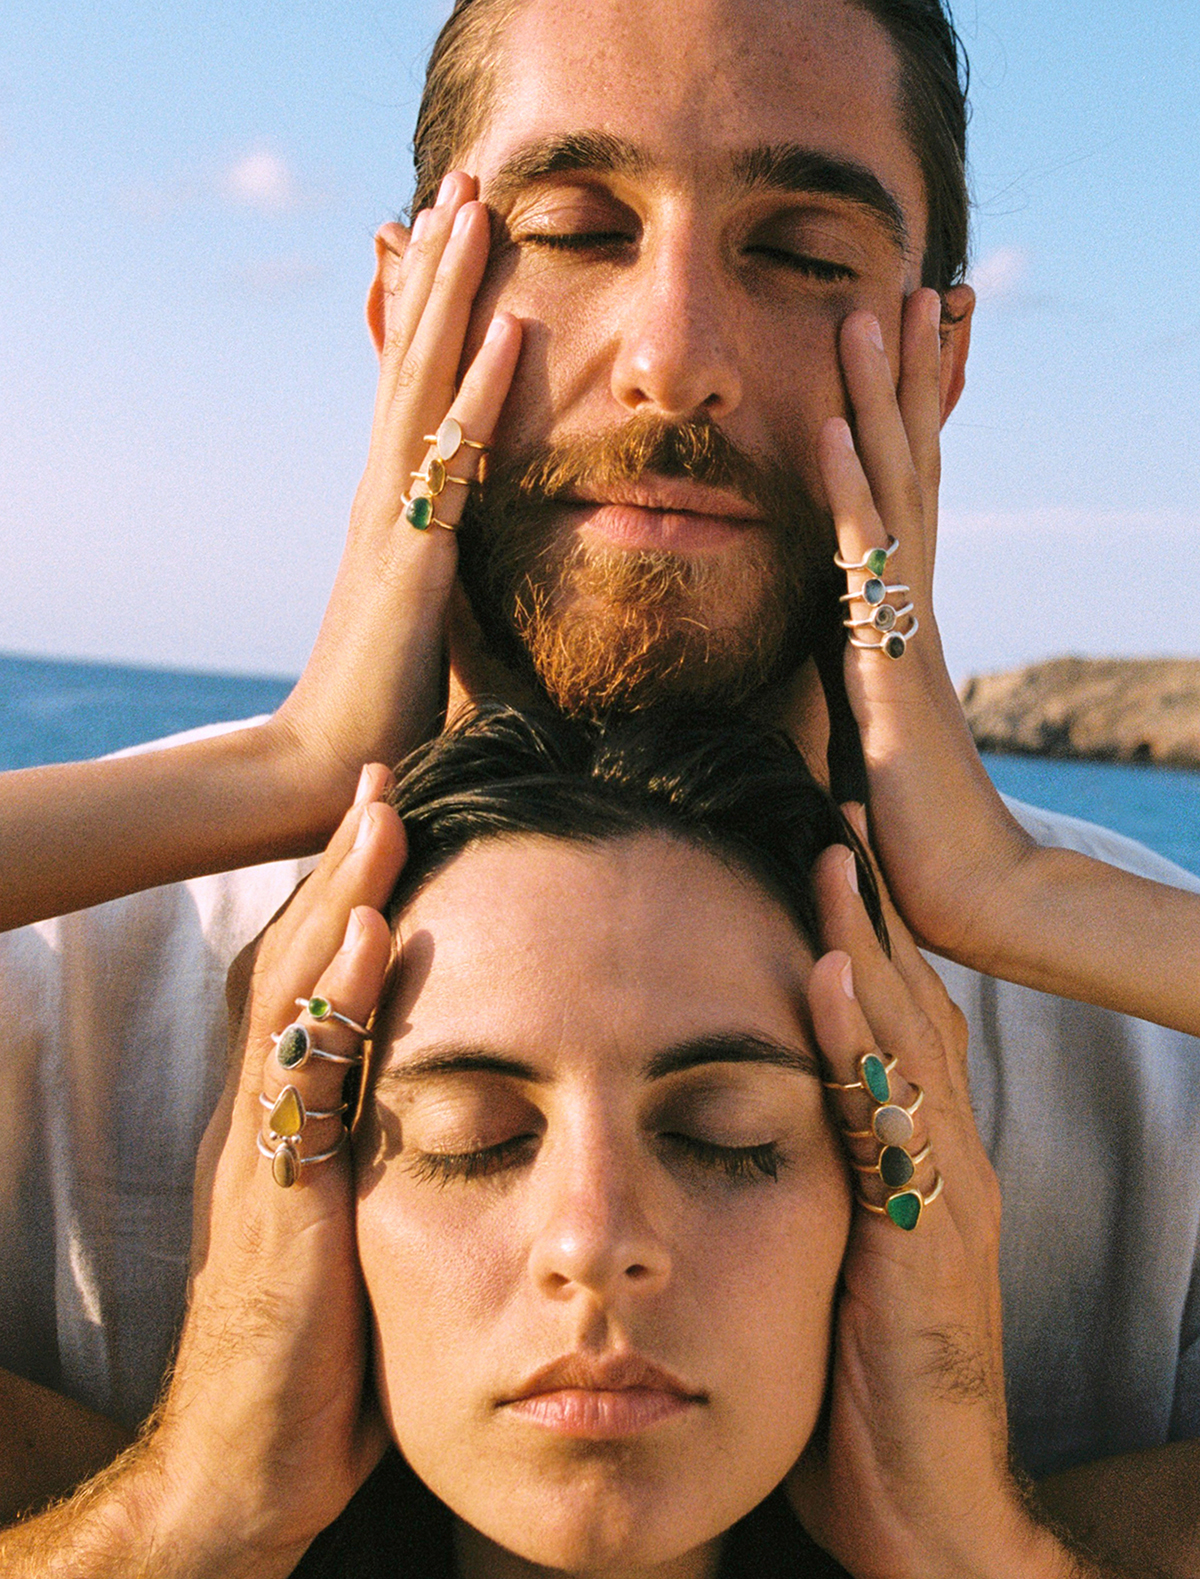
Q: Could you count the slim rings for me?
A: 15